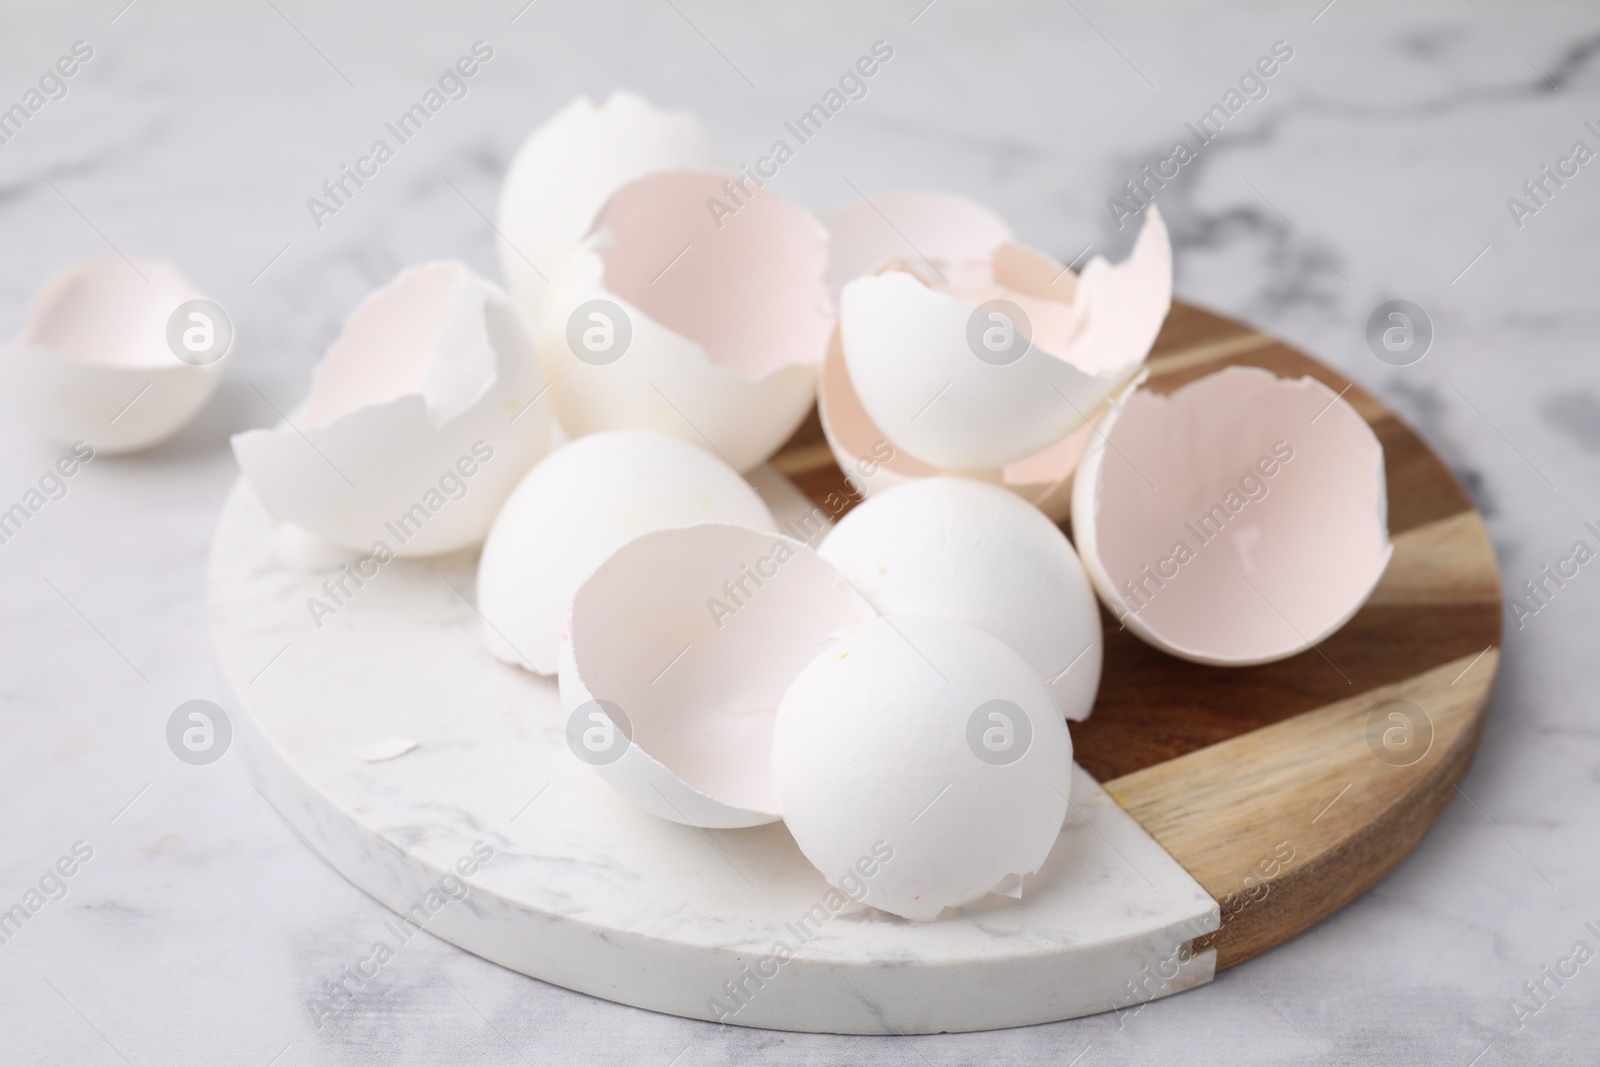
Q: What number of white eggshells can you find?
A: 12